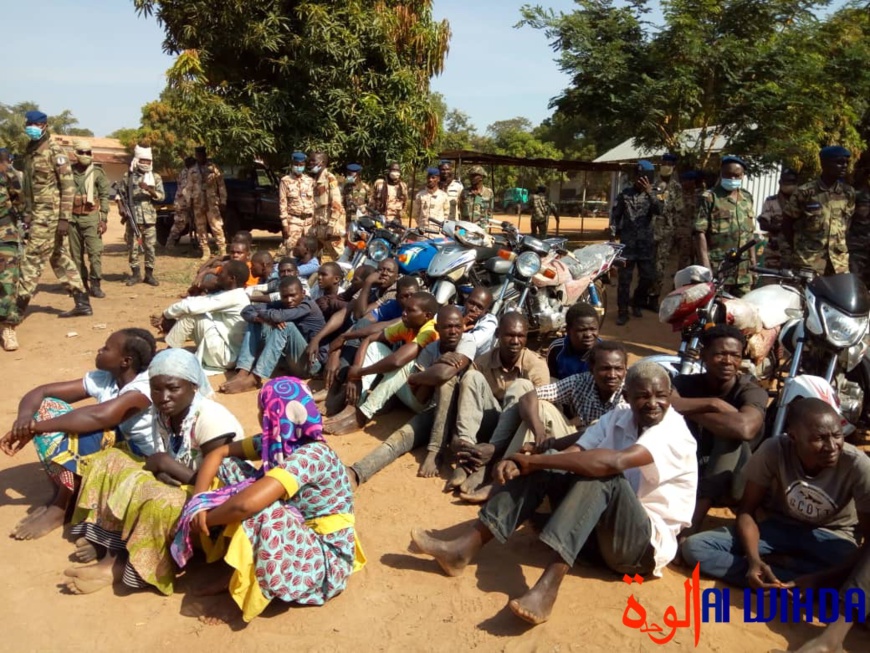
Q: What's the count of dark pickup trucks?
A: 1